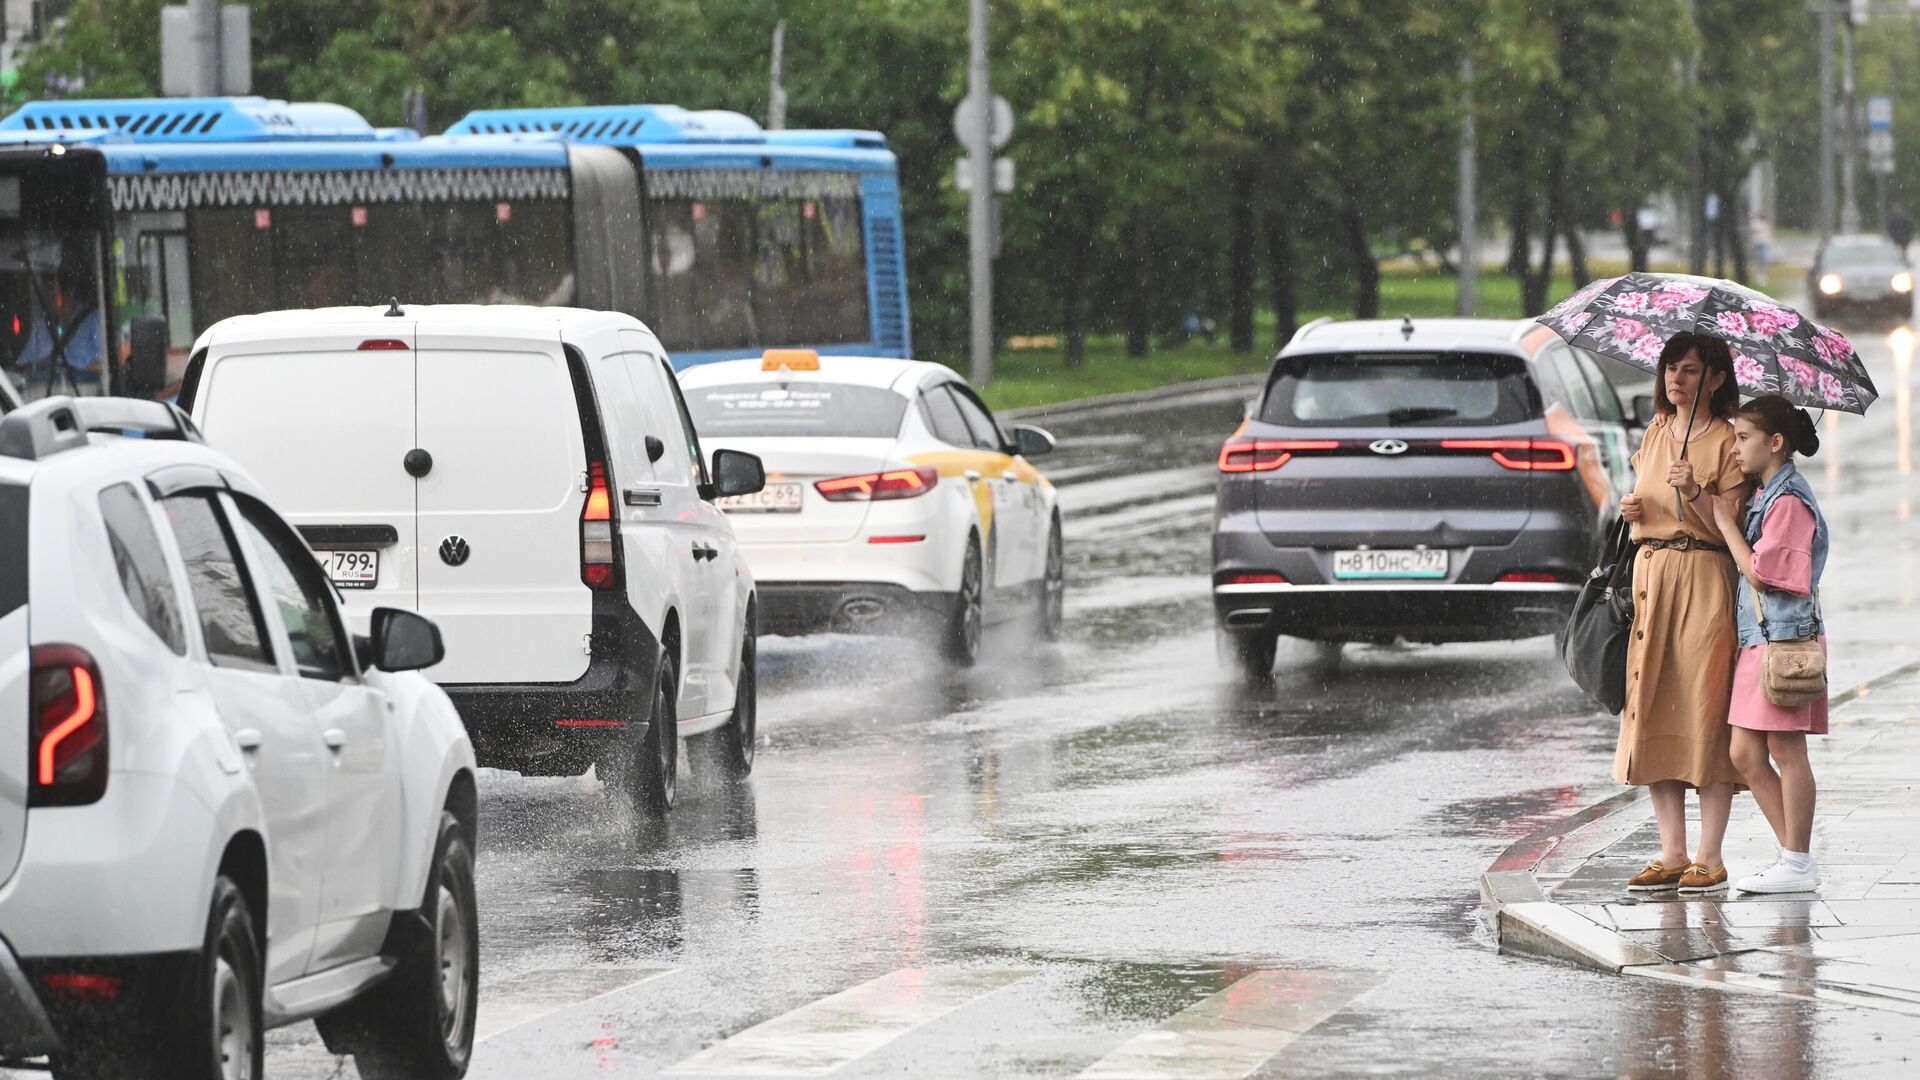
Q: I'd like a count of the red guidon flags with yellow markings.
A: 0